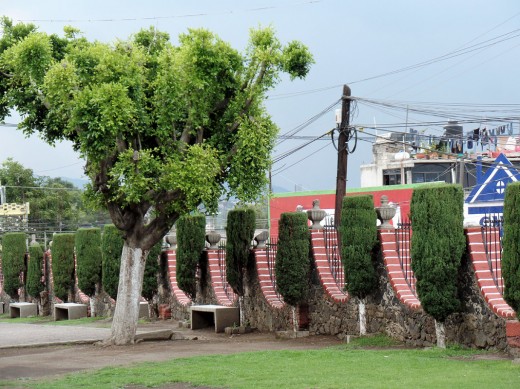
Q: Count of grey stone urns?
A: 5